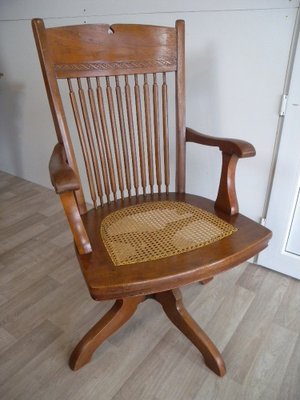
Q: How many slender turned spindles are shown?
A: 11